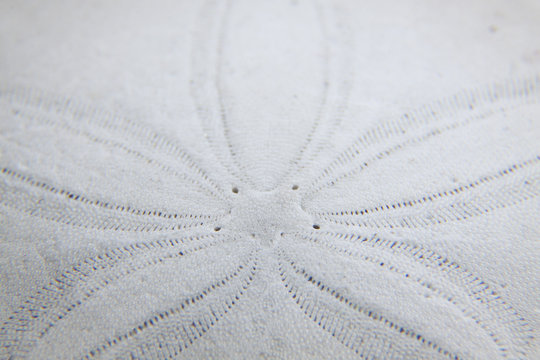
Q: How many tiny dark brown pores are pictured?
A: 4